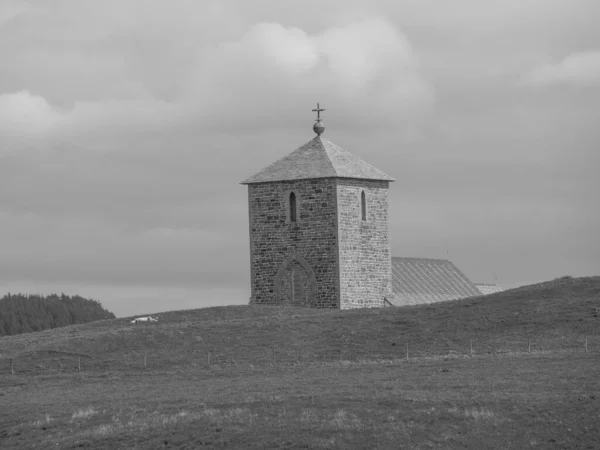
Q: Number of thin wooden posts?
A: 10